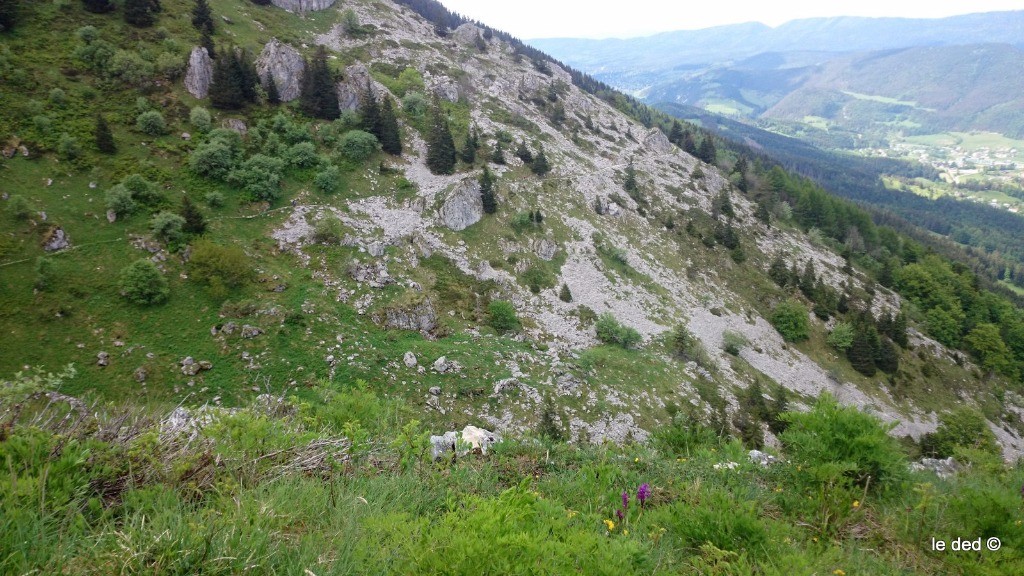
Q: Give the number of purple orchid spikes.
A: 3